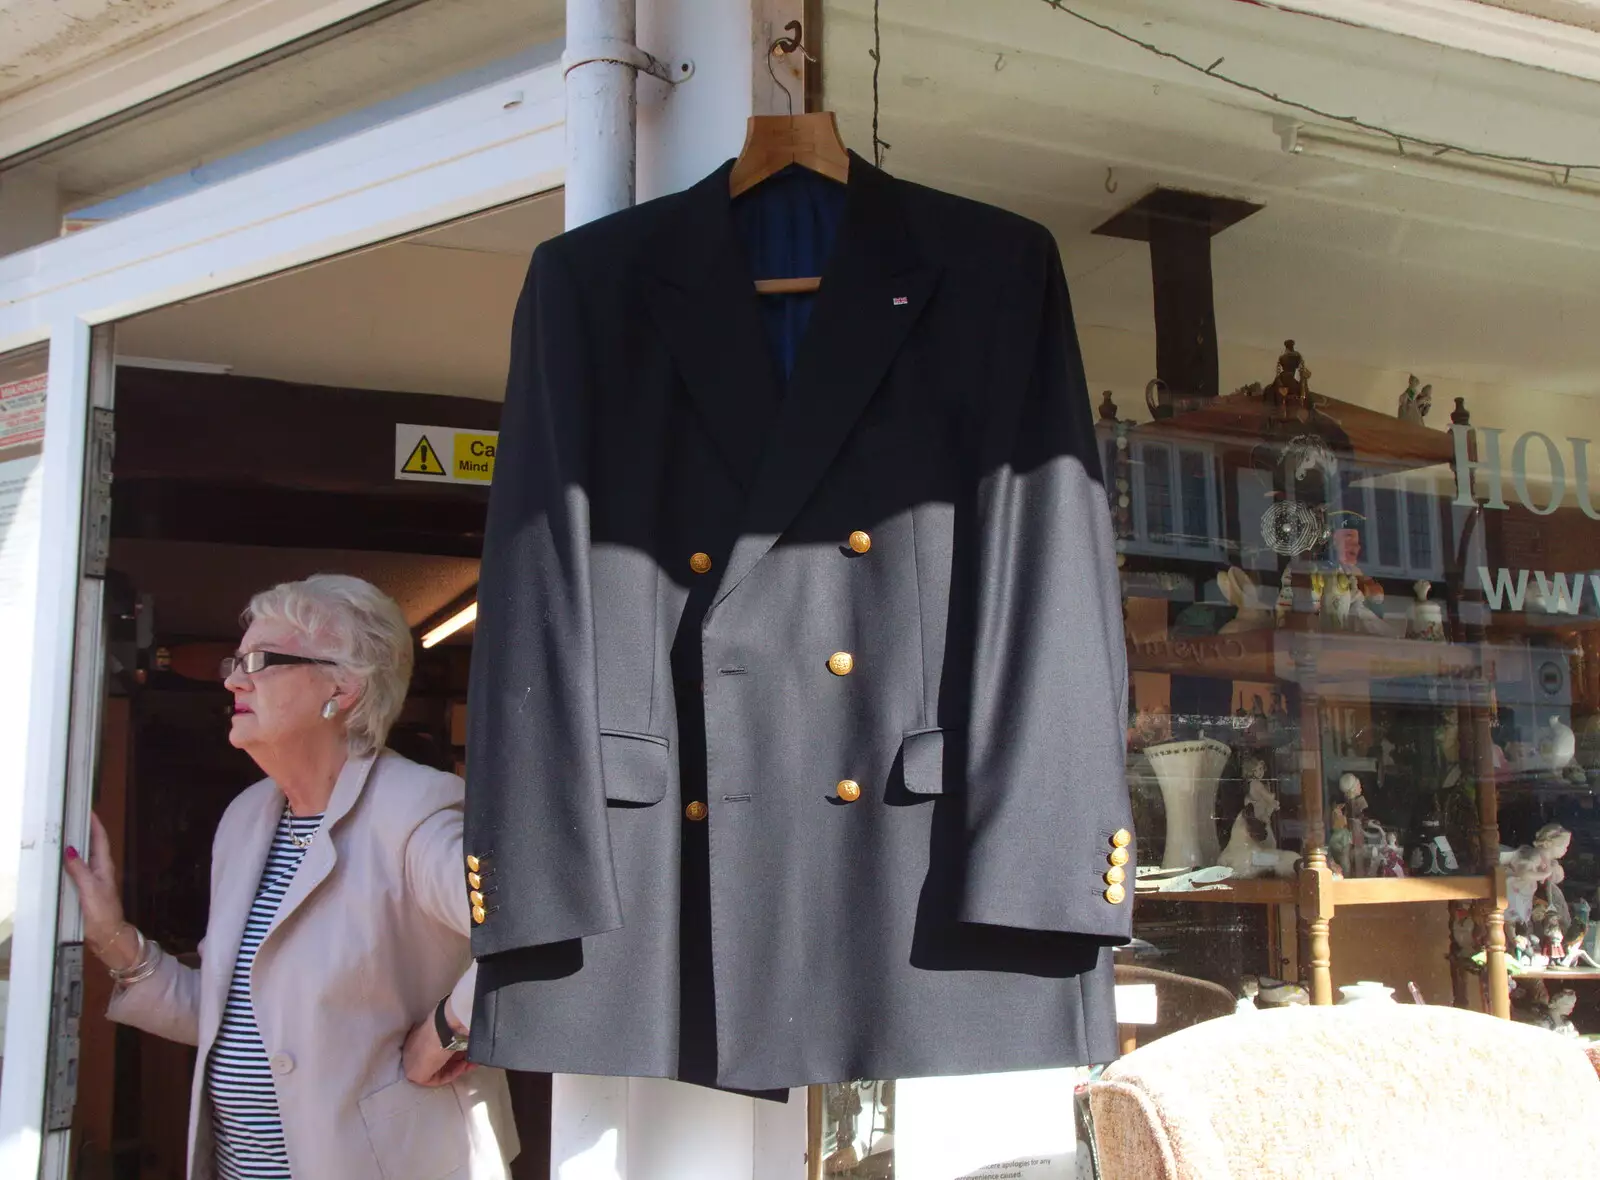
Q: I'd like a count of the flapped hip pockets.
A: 2